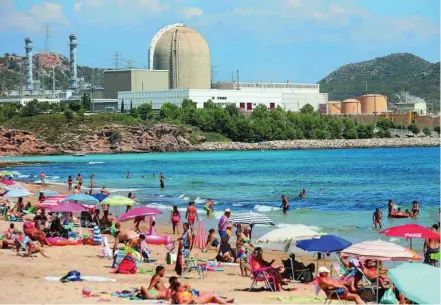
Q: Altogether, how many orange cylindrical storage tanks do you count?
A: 3